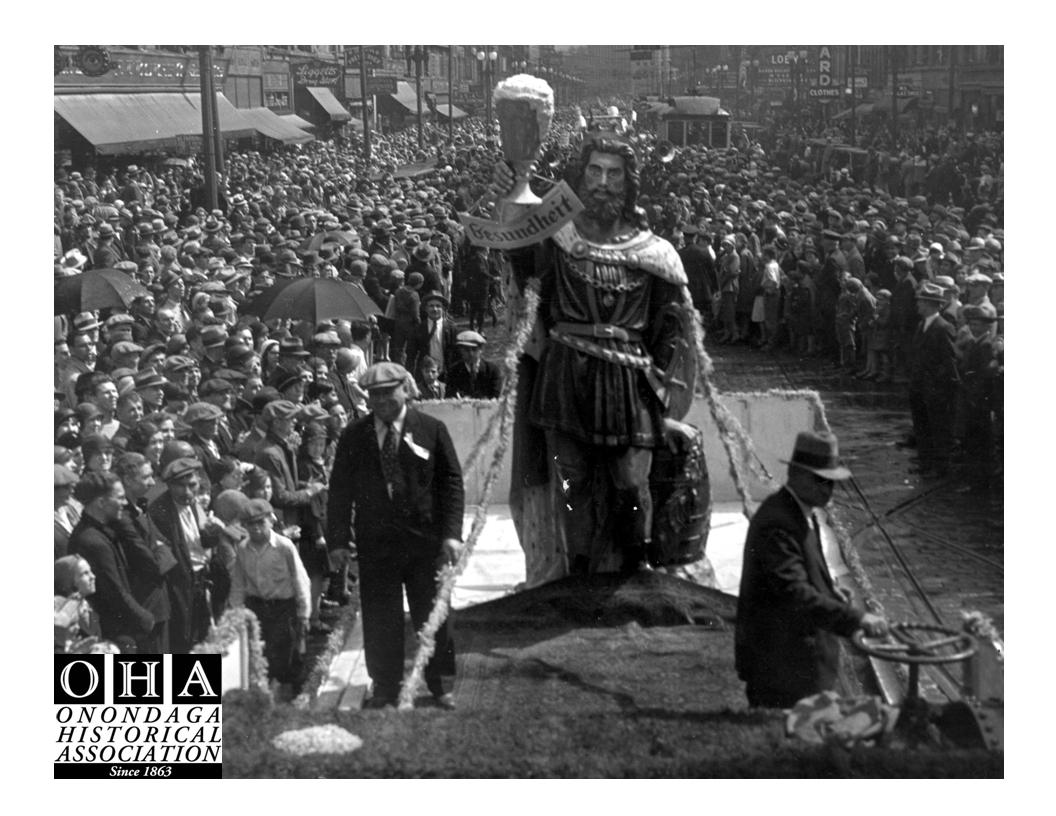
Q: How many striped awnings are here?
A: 0